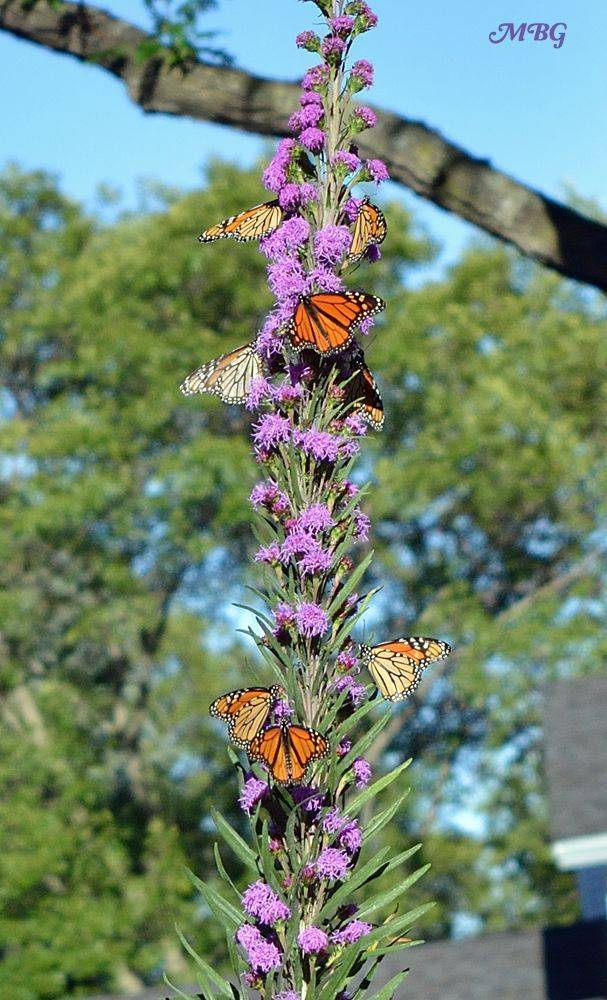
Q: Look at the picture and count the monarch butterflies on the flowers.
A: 8